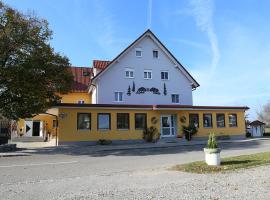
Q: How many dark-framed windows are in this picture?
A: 8